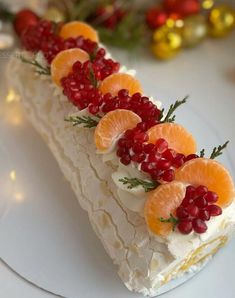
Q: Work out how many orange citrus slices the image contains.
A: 7